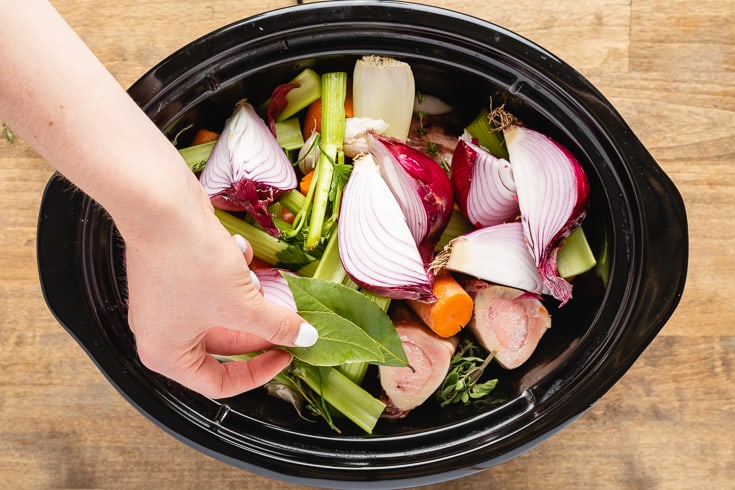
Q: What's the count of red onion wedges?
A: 7